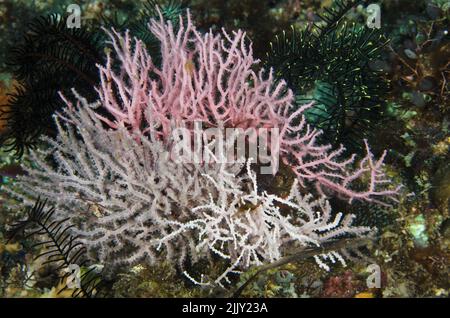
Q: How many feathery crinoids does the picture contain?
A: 3